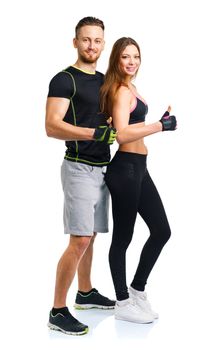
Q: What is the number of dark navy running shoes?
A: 2